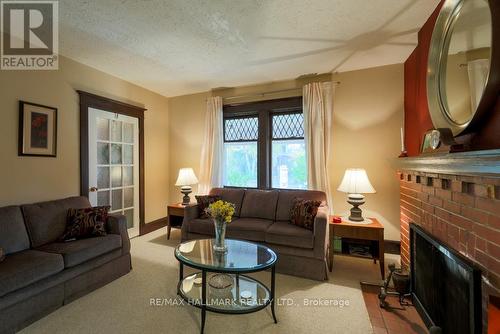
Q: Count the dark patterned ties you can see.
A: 0